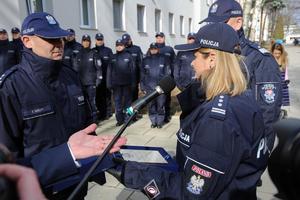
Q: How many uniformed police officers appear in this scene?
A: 13